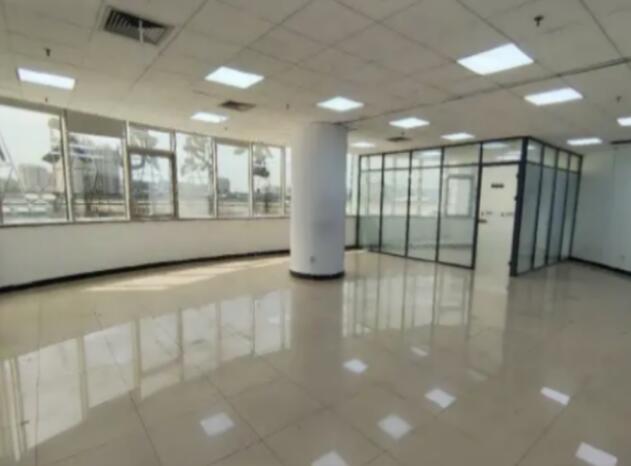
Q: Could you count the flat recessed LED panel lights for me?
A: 11